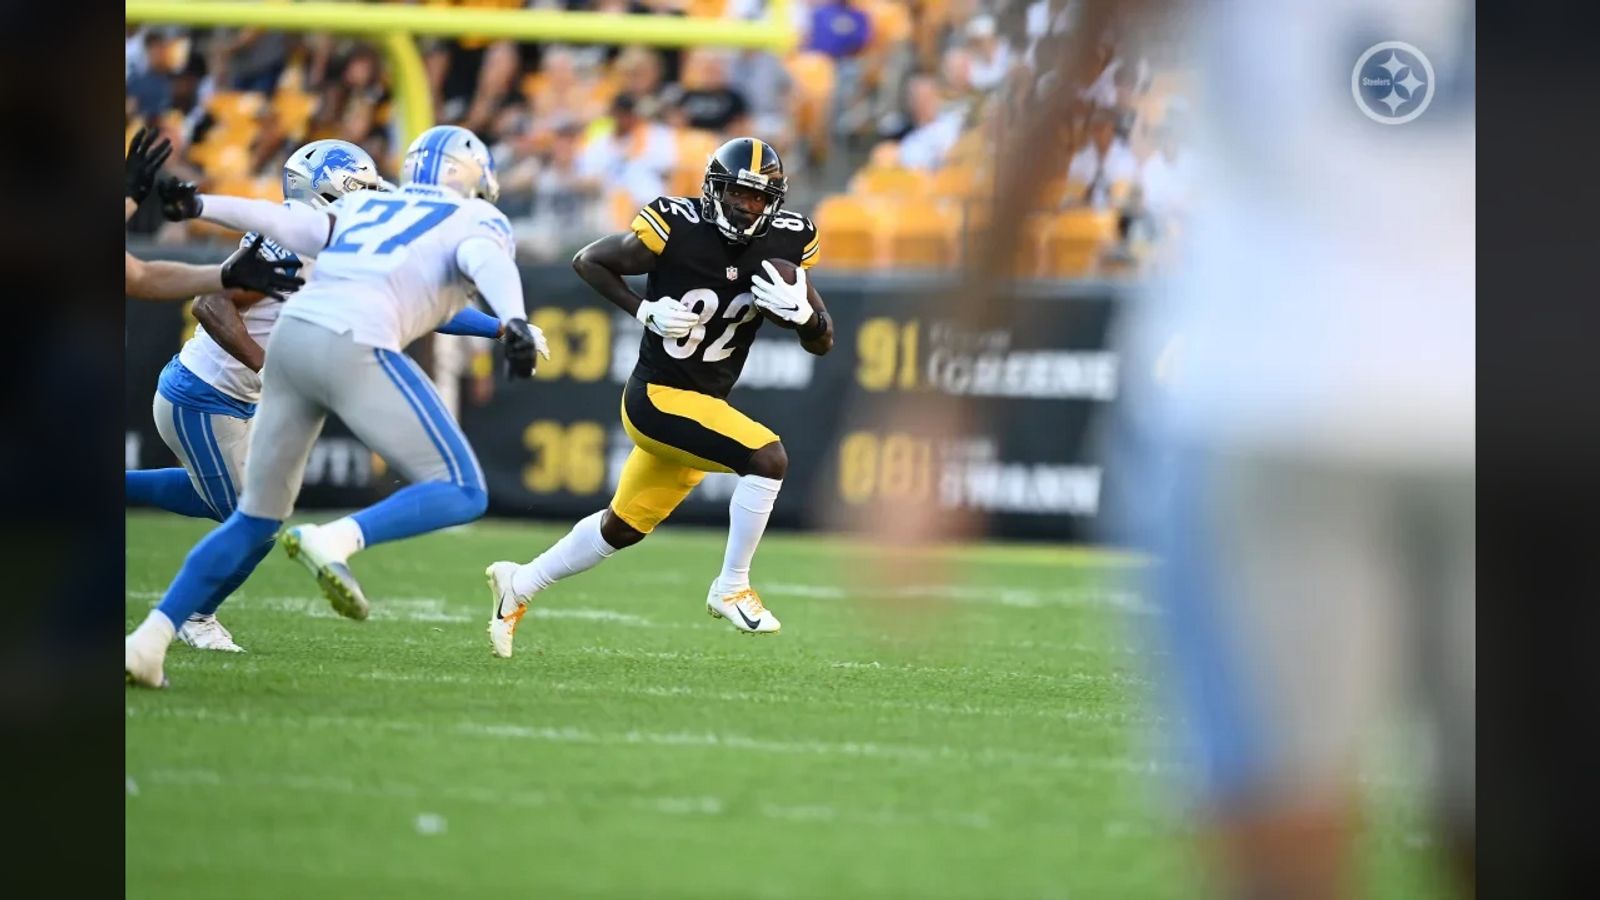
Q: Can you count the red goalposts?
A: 0